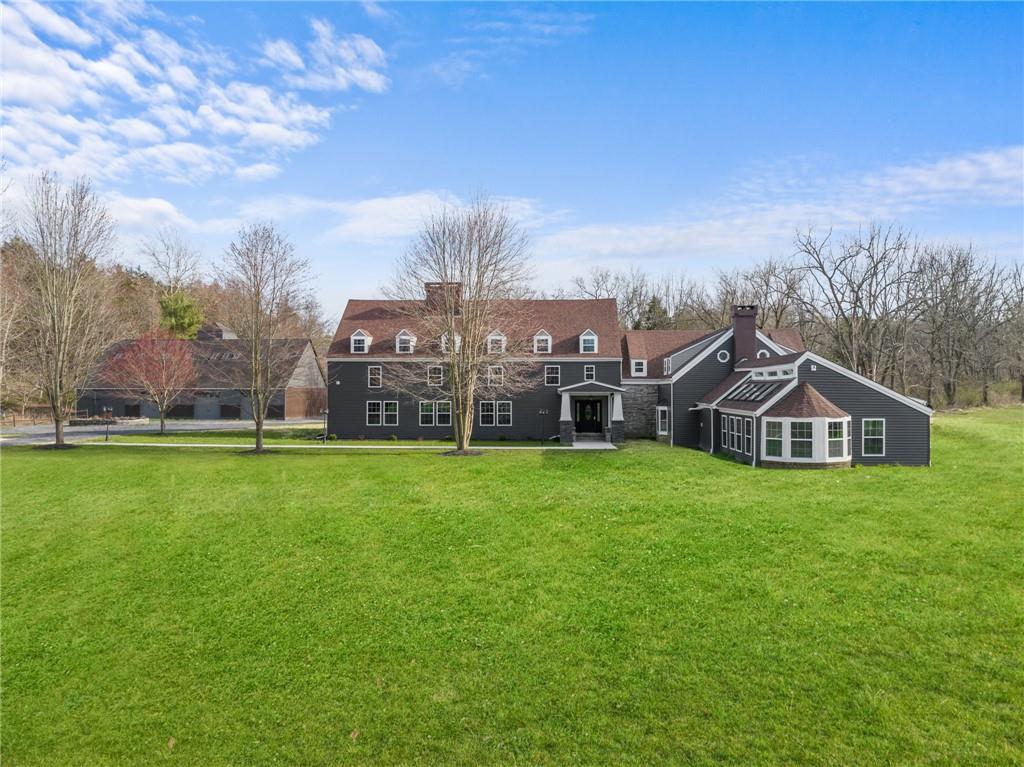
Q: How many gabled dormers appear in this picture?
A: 6